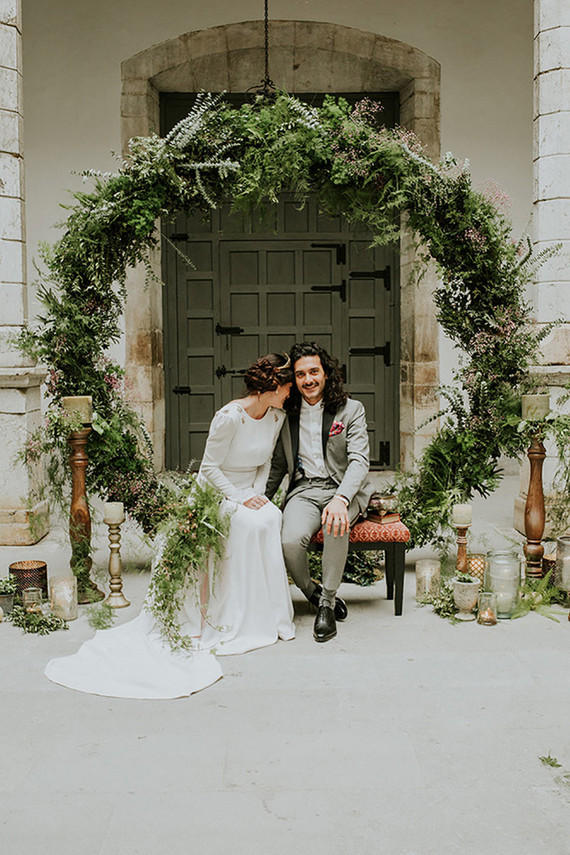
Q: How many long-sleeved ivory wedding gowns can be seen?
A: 1